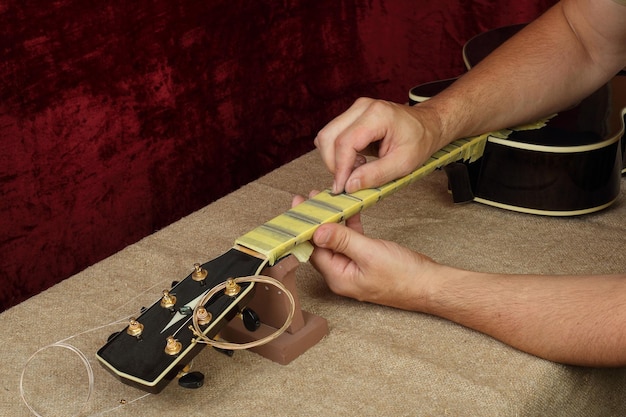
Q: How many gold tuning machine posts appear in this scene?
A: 6